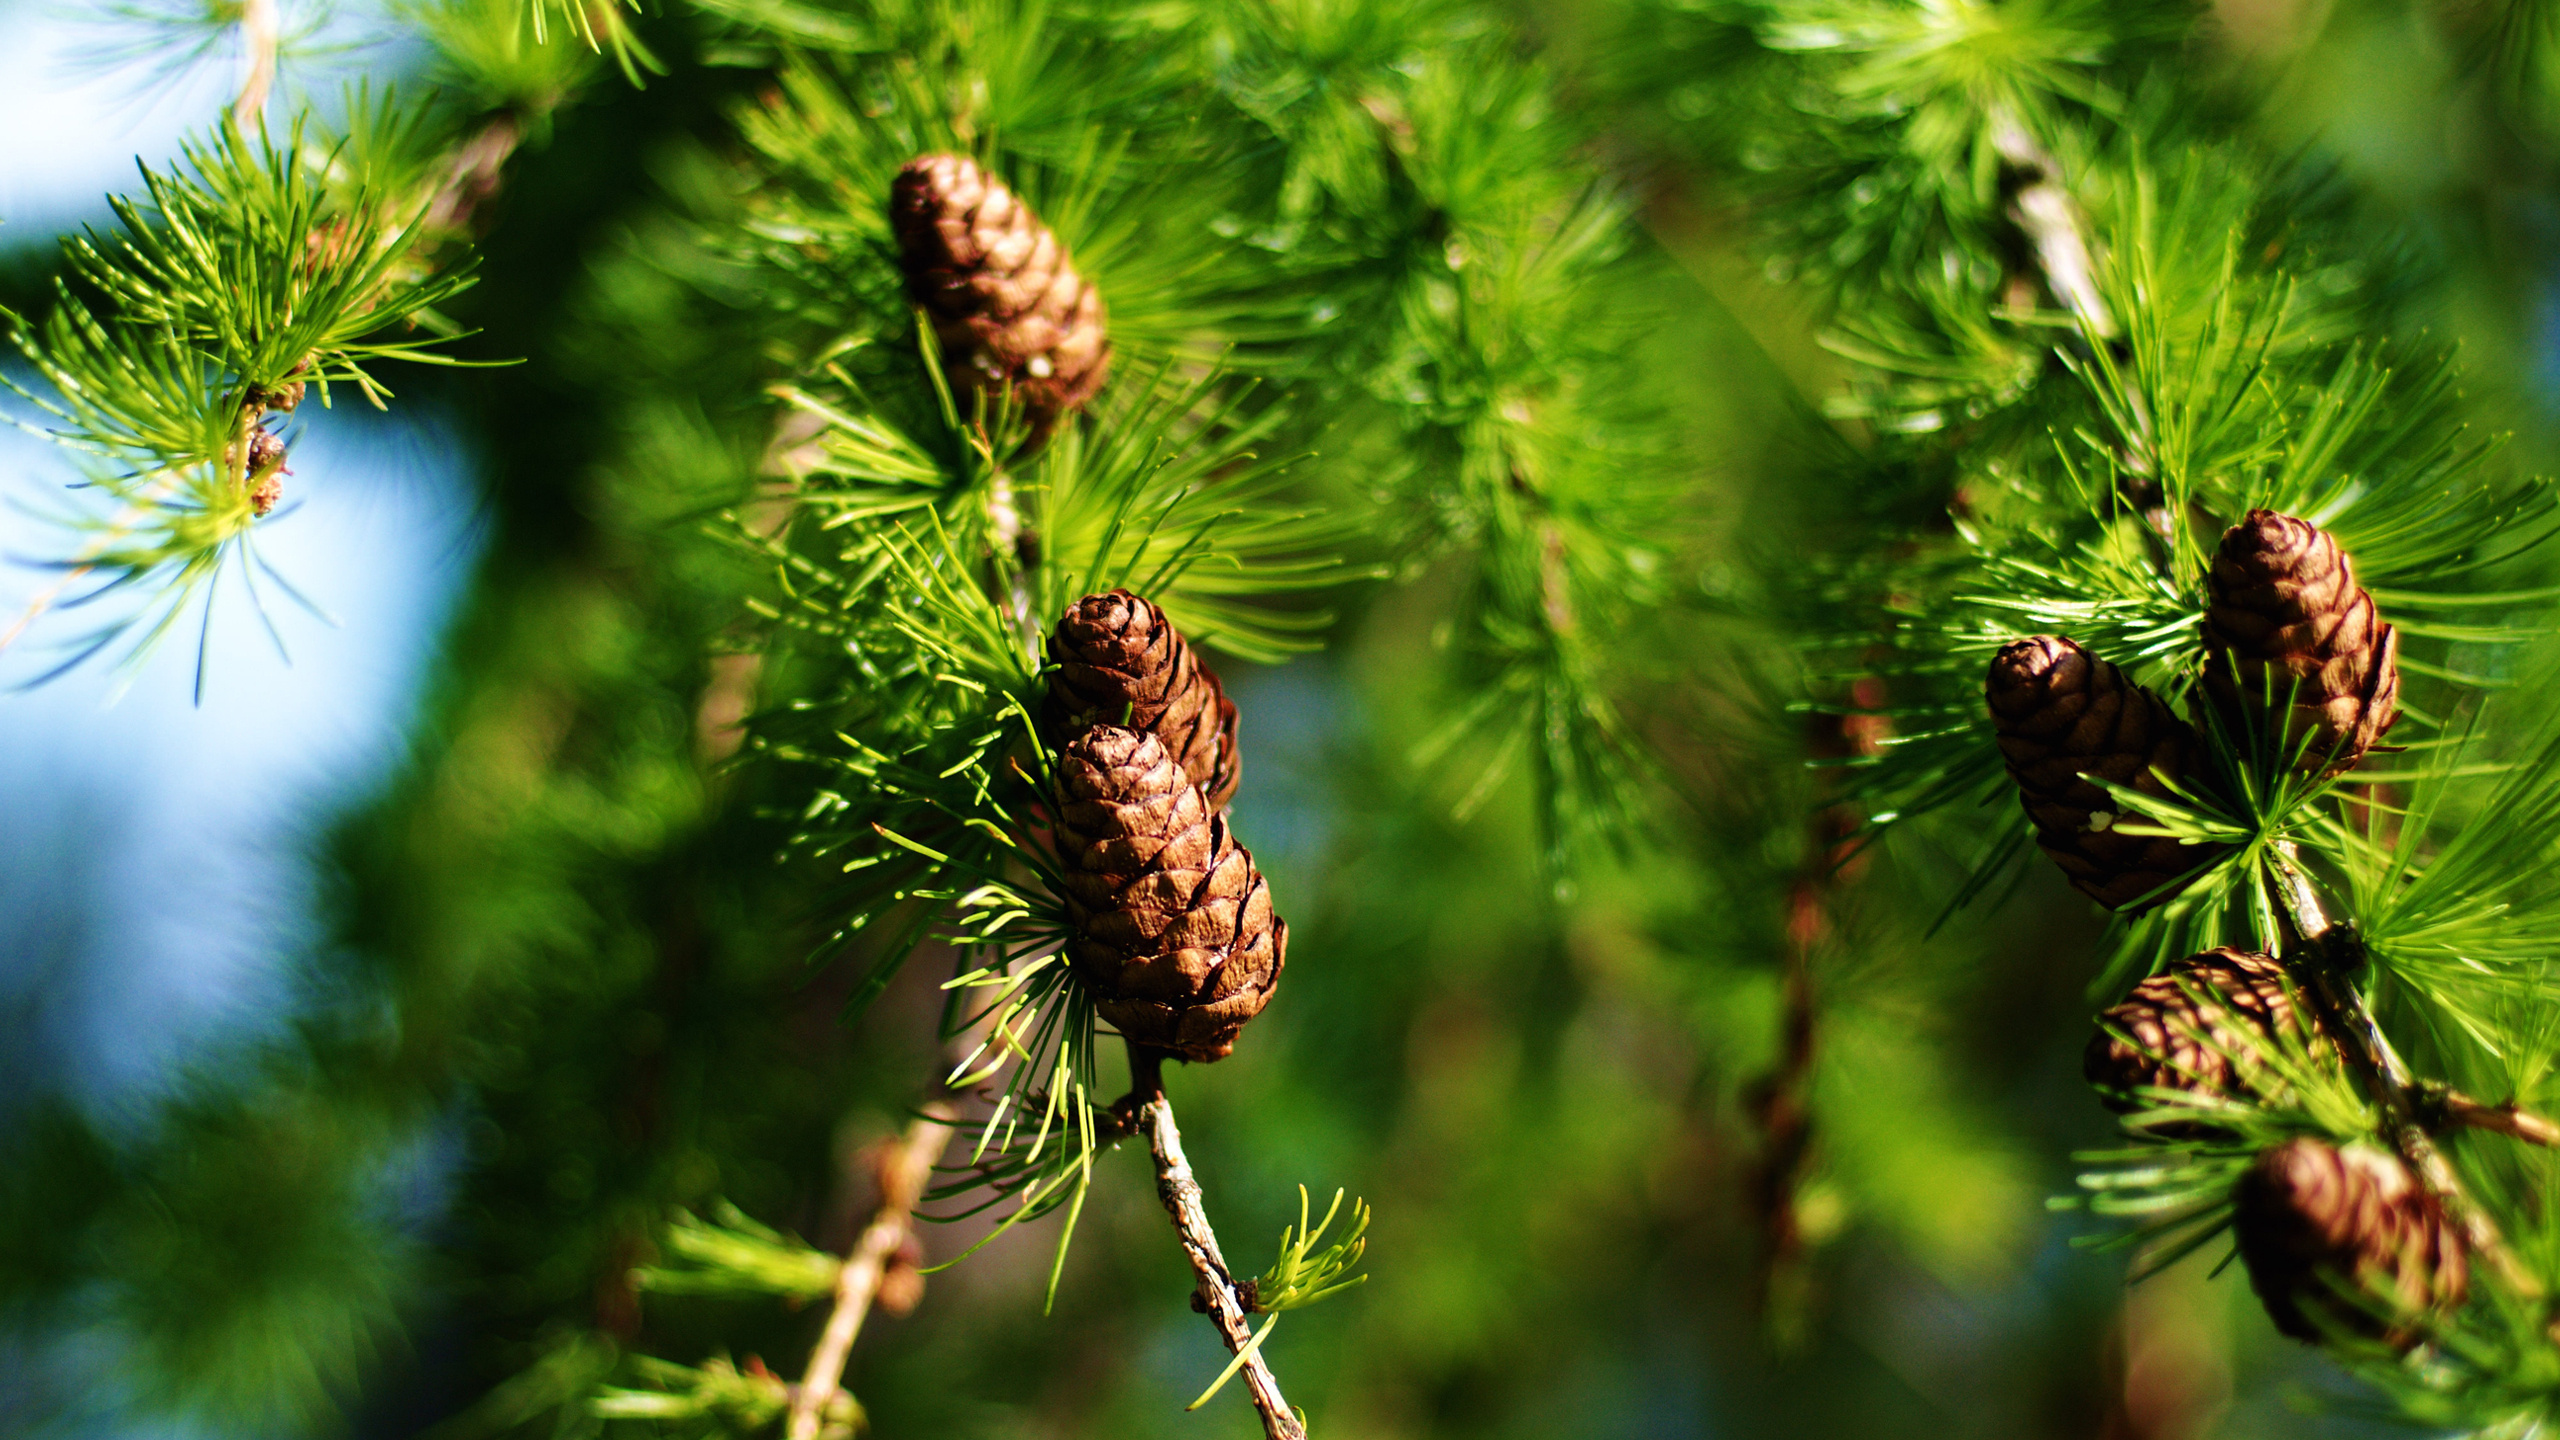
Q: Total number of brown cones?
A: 7